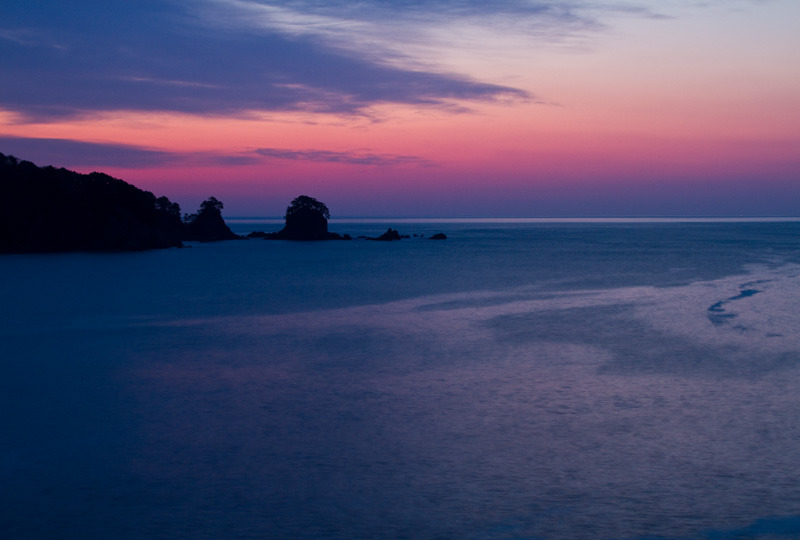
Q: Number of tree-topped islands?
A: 2